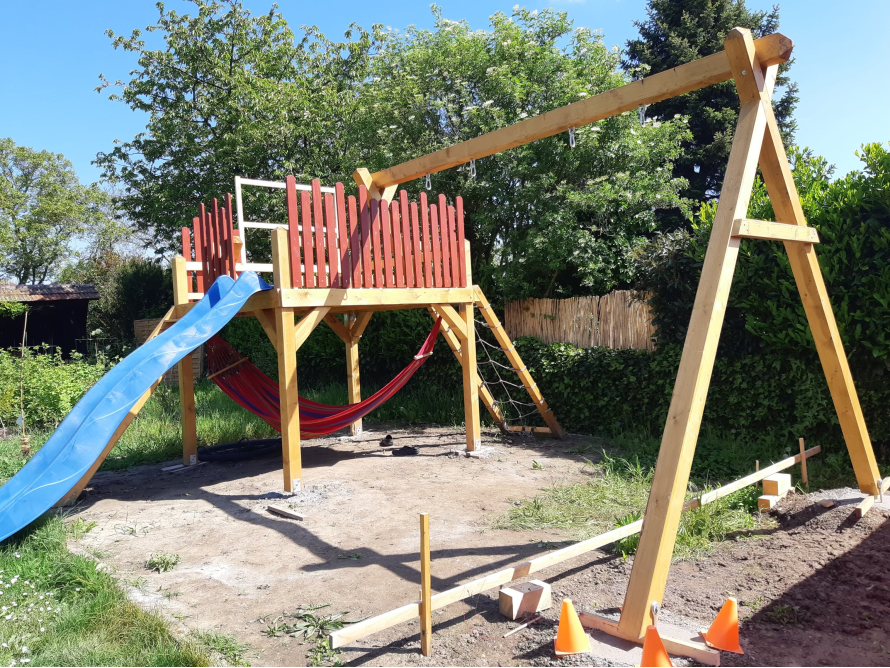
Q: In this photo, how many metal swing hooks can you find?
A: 4